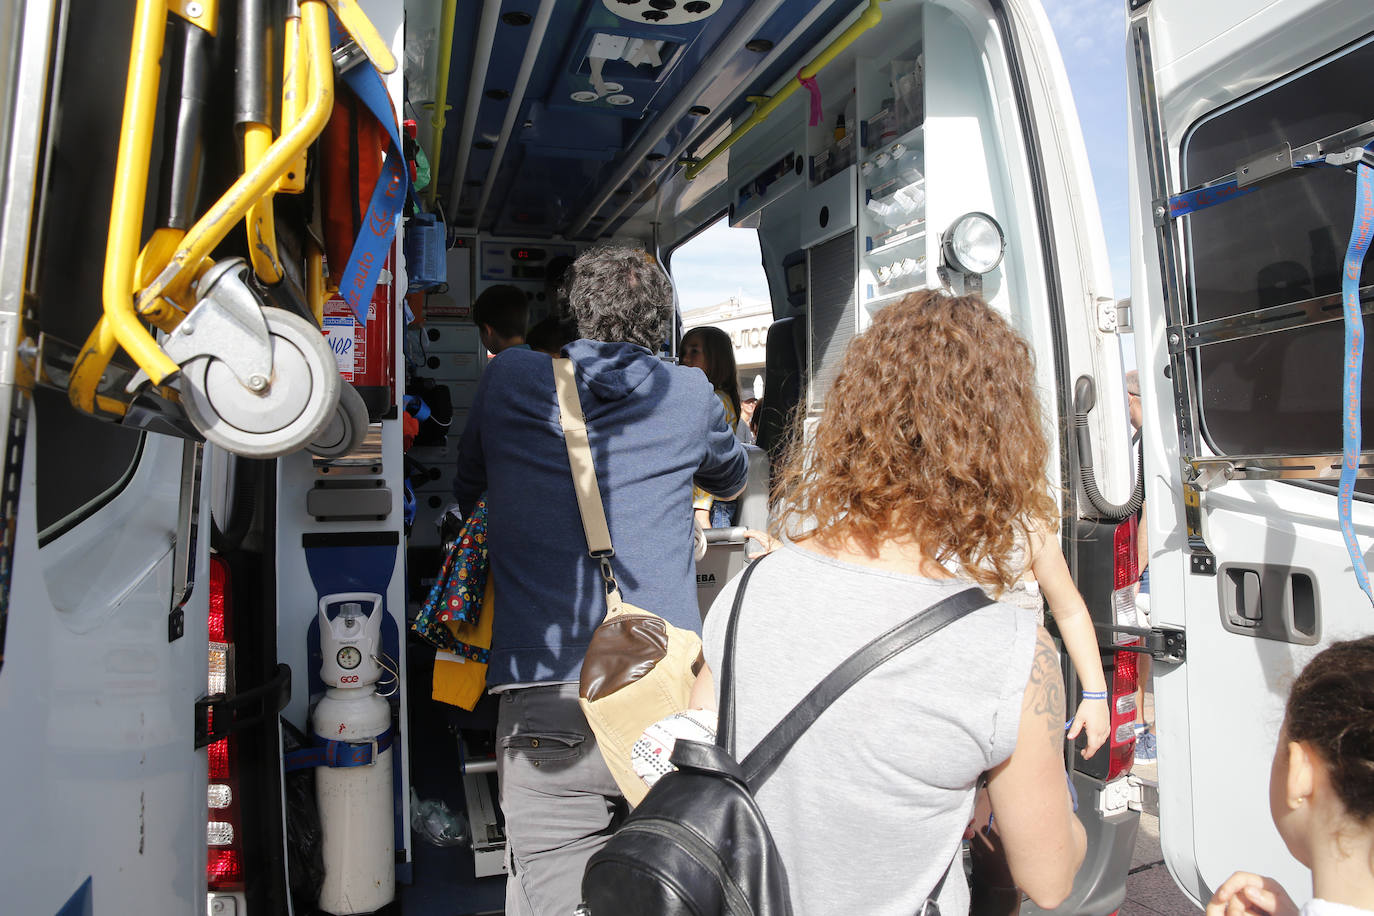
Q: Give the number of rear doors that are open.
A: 2